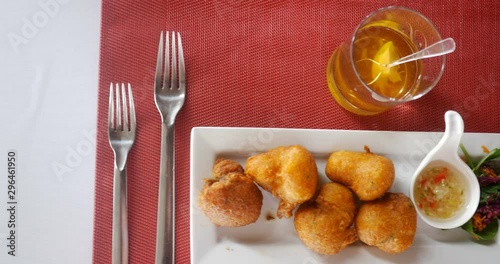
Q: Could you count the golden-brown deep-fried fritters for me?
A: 5